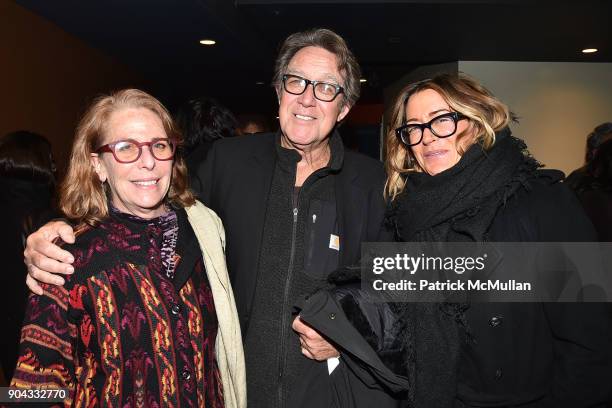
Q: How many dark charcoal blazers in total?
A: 1